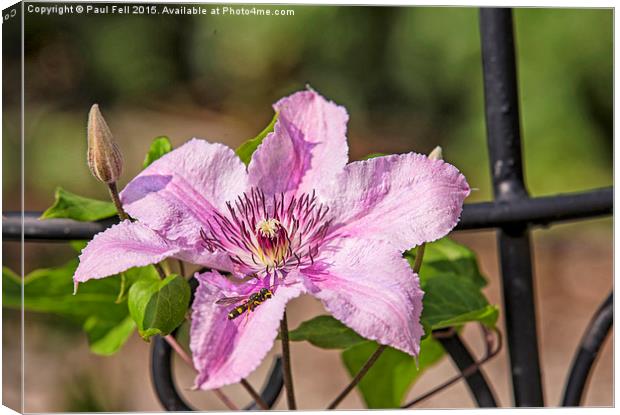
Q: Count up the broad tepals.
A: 6